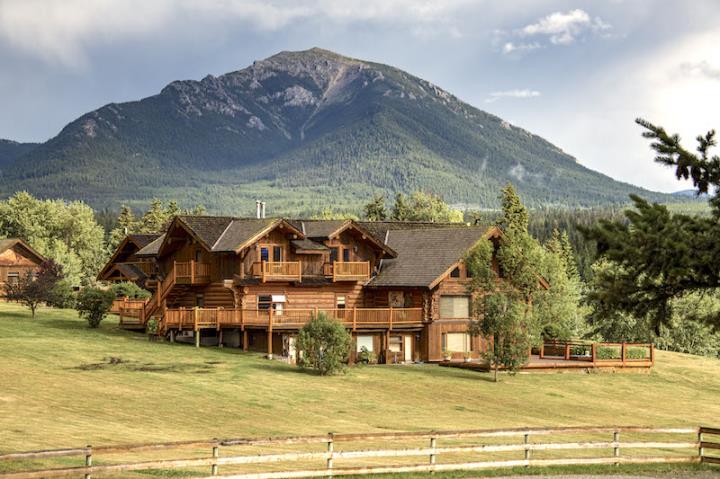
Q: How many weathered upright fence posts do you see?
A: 7